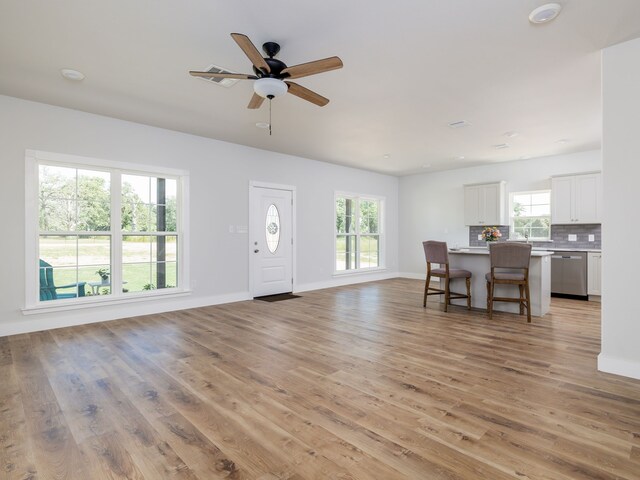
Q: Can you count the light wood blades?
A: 5